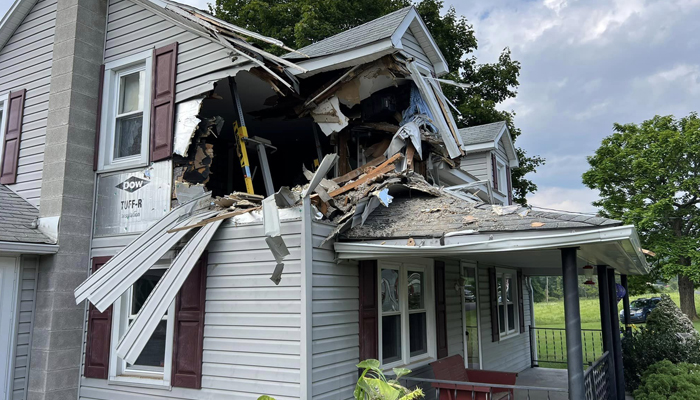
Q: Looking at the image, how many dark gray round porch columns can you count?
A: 4